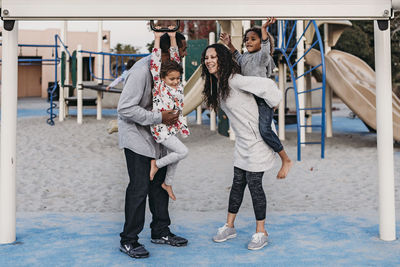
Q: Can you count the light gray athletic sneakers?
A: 2